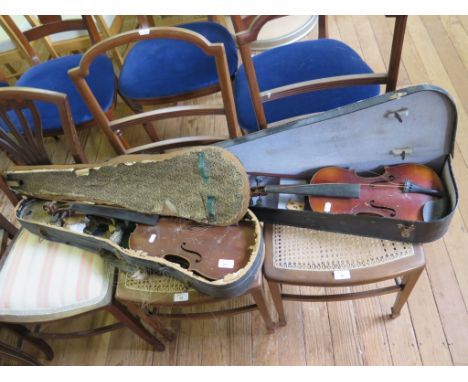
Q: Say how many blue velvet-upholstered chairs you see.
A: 3